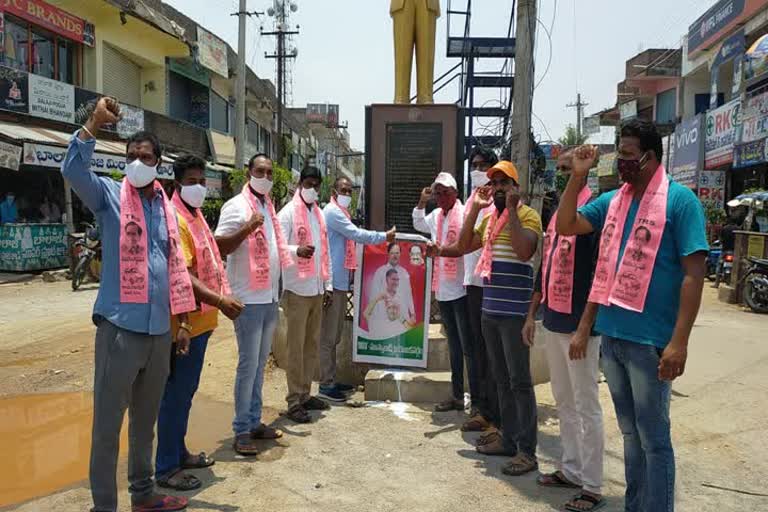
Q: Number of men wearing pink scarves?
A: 10